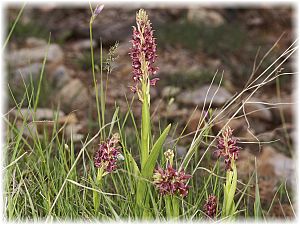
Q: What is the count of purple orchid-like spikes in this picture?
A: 5